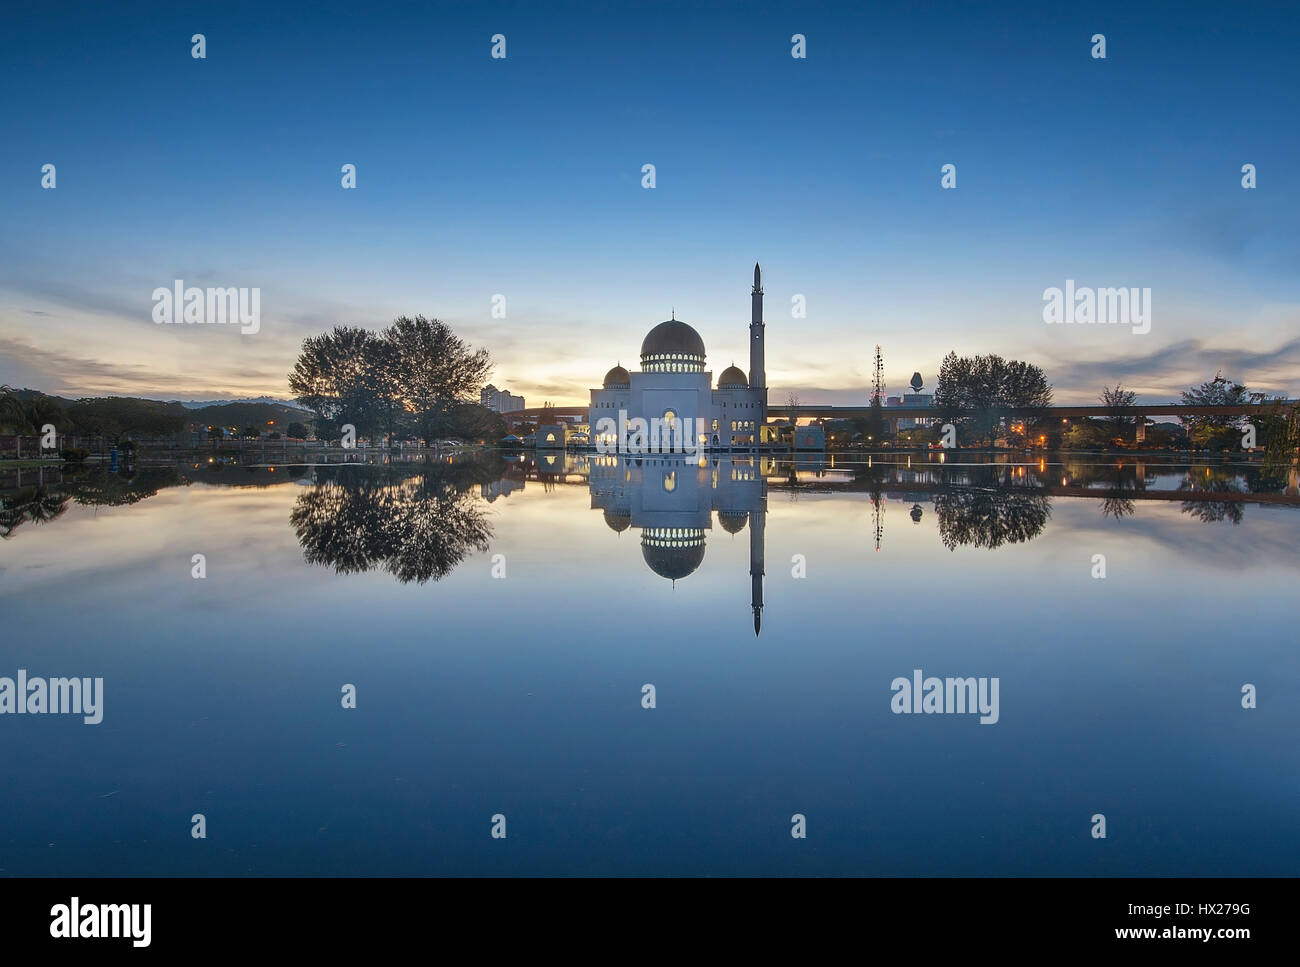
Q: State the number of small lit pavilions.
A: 2